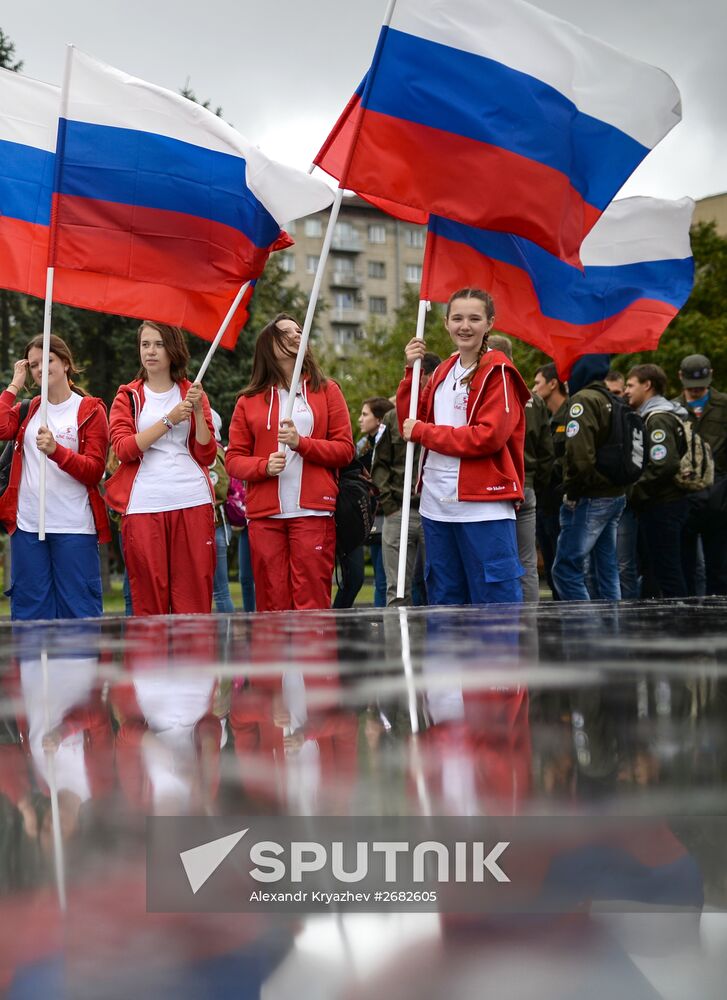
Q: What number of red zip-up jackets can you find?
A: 4